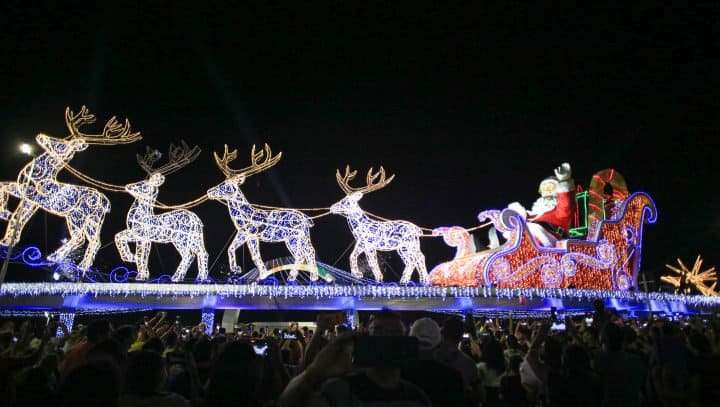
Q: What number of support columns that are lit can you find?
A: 3